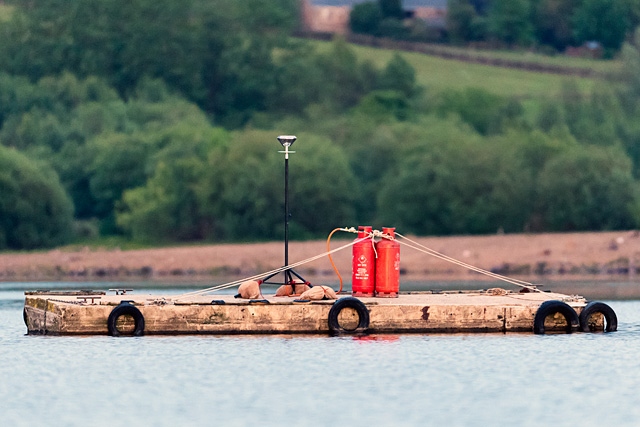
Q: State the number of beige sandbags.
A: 3